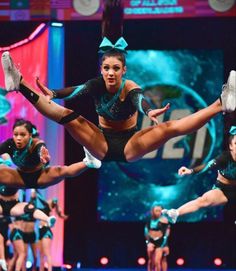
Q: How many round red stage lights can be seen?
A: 4